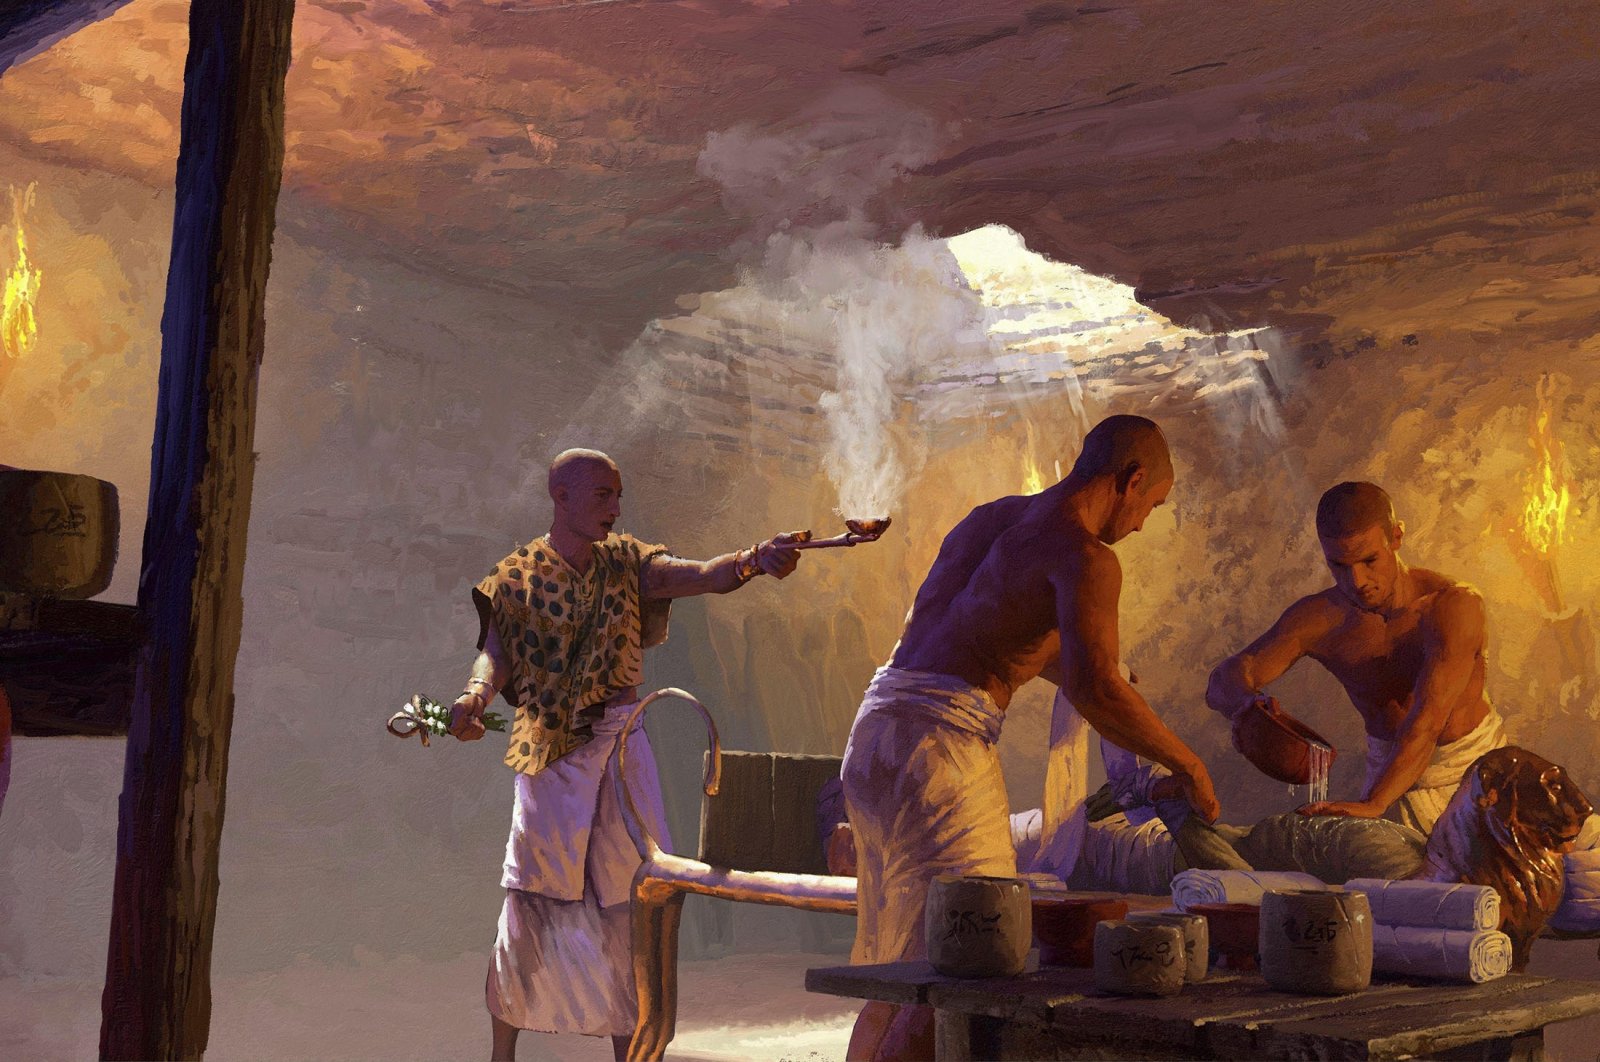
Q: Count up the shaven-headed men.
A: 3